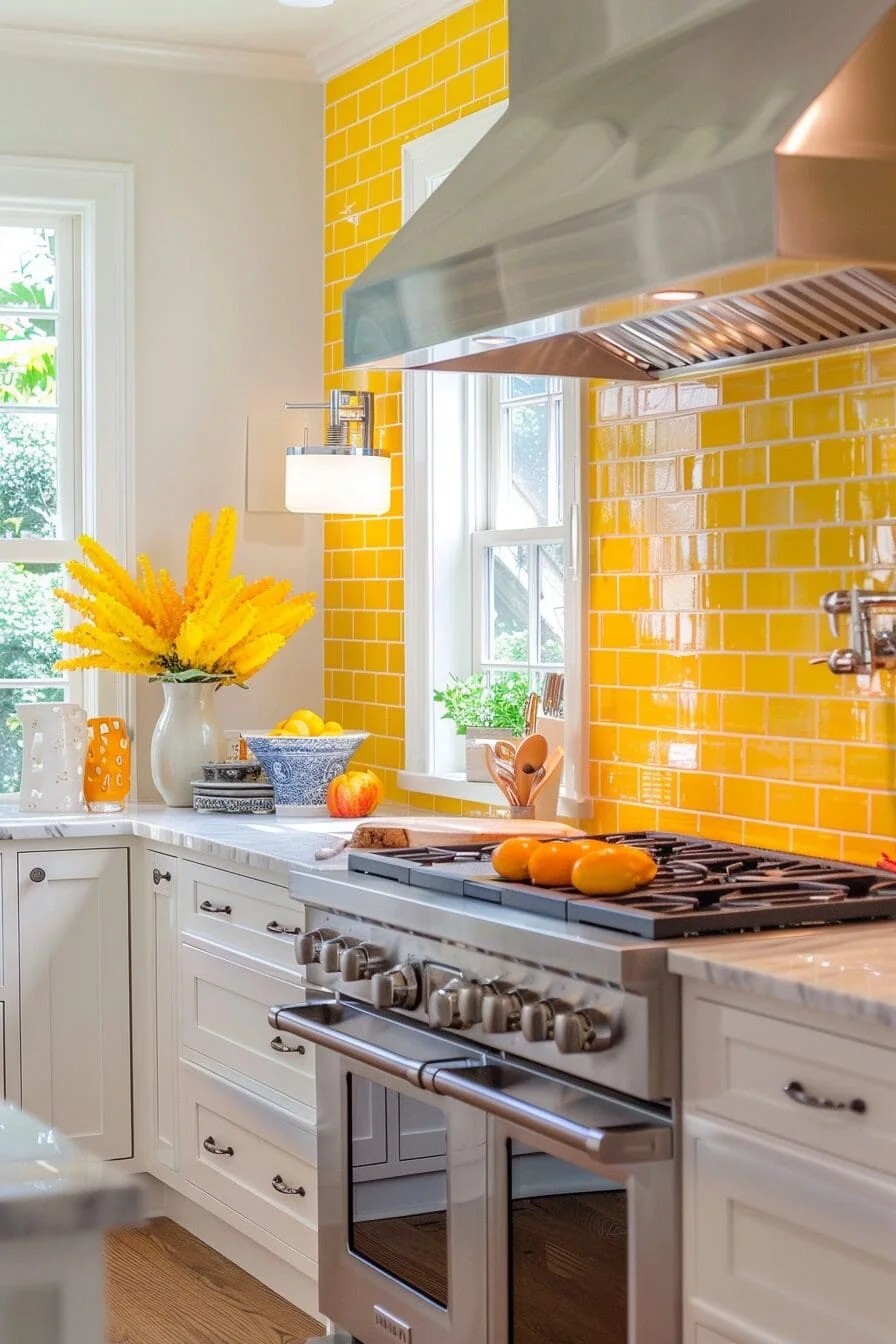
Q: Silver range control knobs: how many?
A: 9